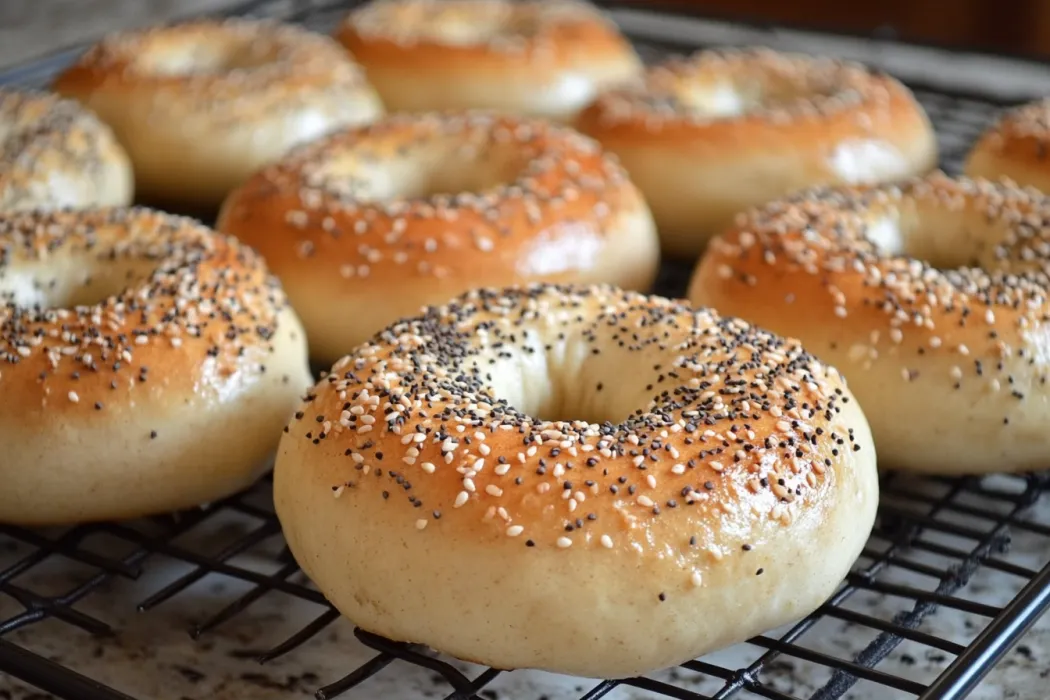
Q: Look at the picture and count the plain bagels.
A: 0